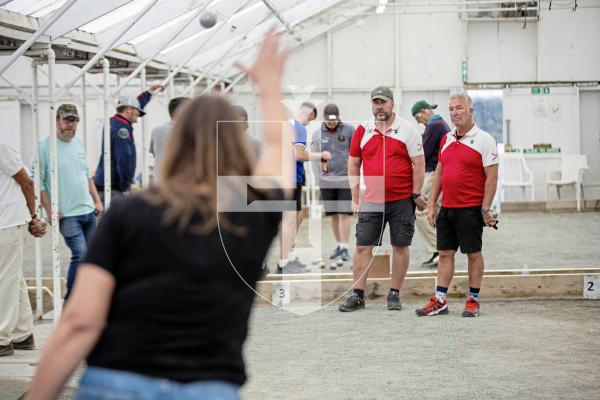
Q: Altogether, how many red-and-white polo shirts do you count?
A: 2